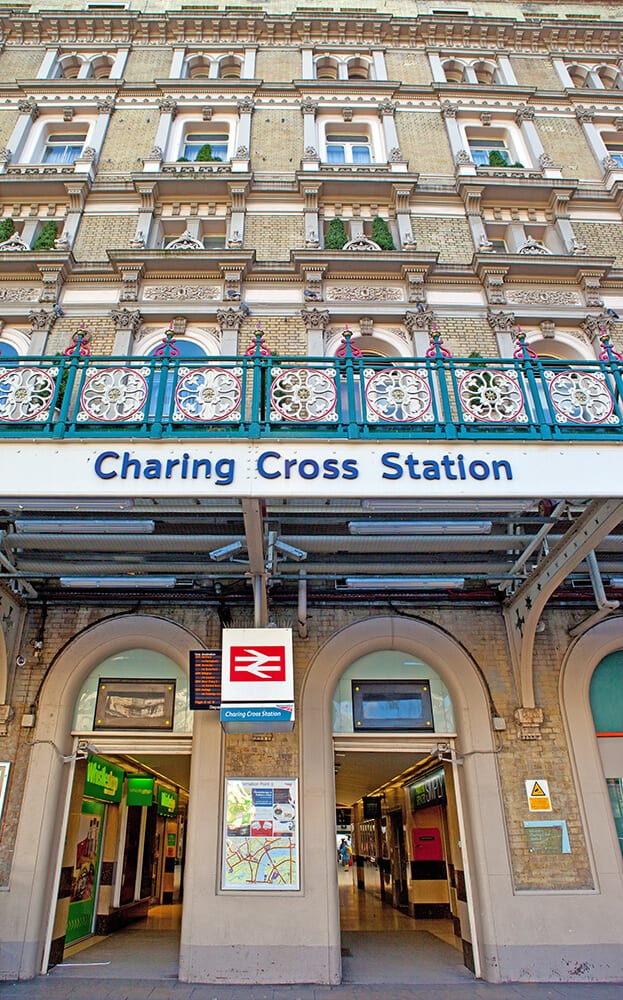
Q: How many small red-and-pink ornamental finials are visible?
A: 7